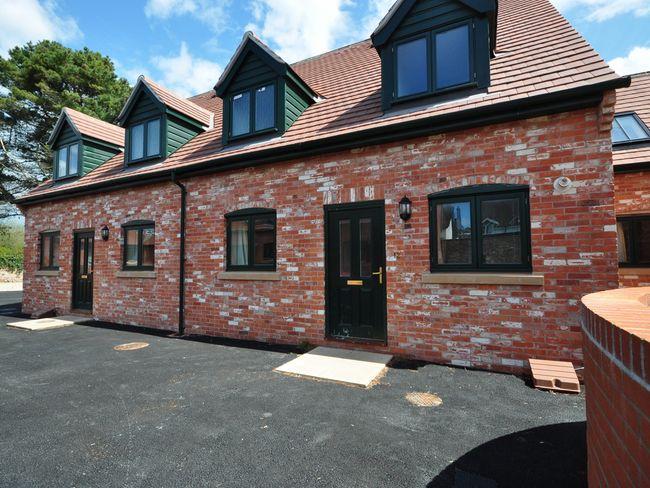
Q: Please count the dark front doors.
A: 2